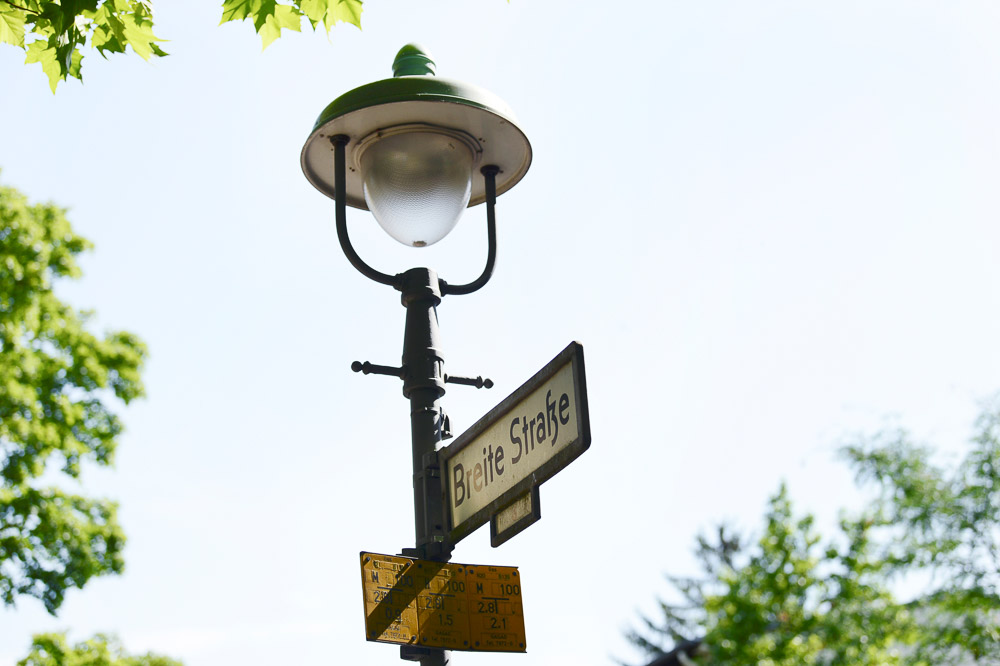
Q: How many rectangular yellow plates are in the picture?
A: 3